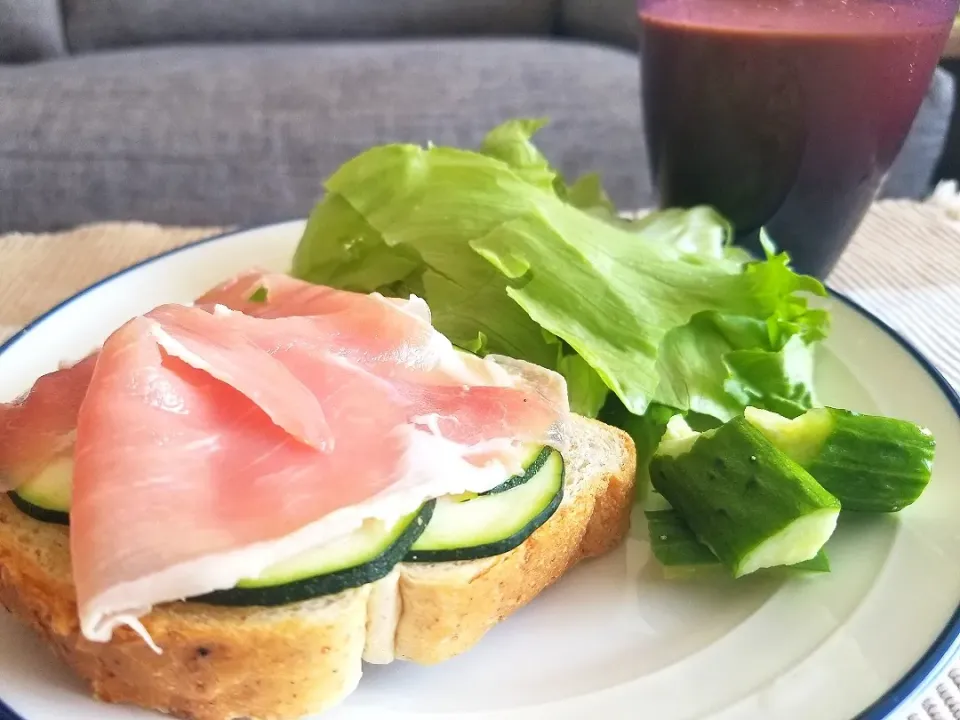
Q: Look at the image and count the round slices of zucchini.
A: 4